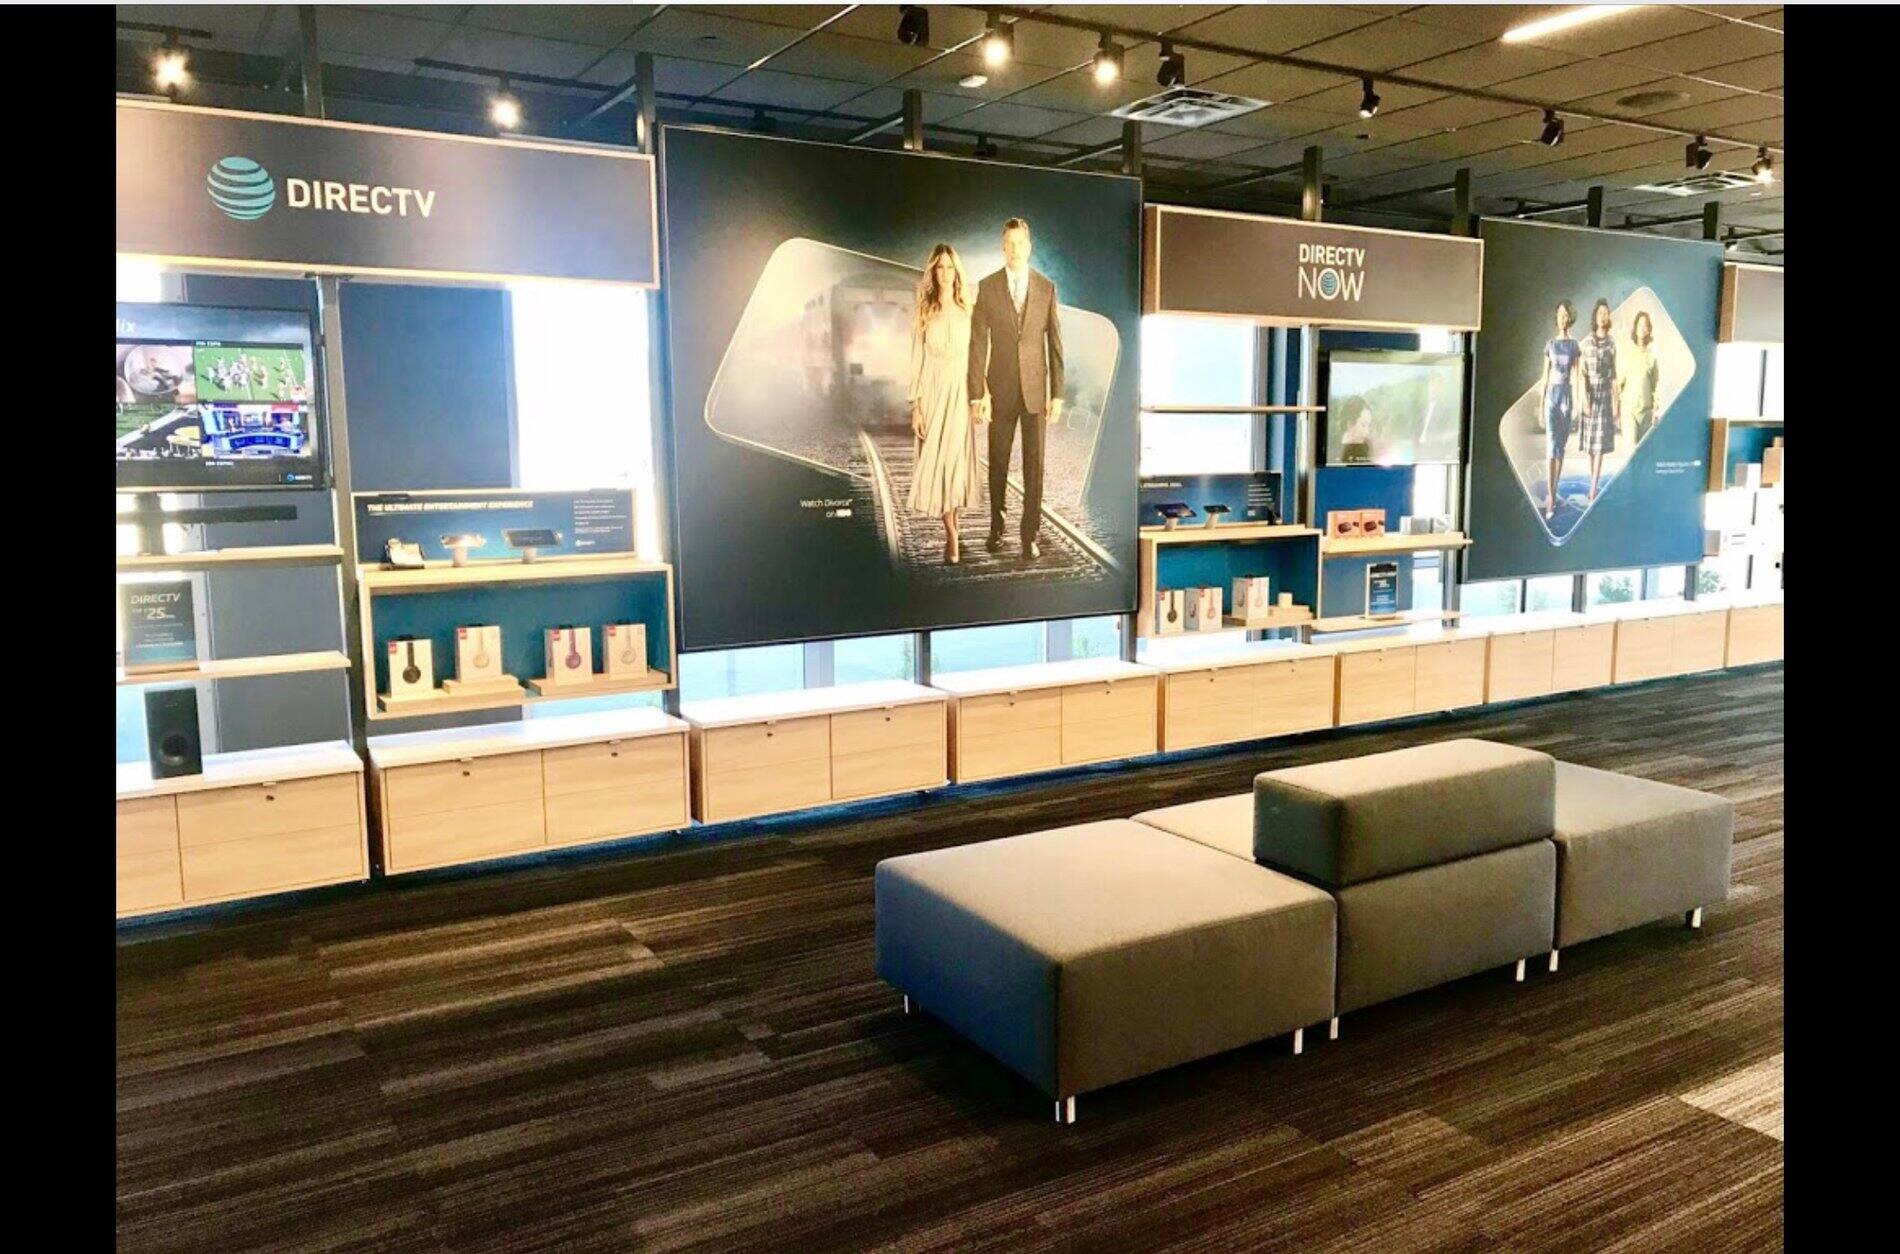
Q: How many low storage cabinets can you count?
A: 9